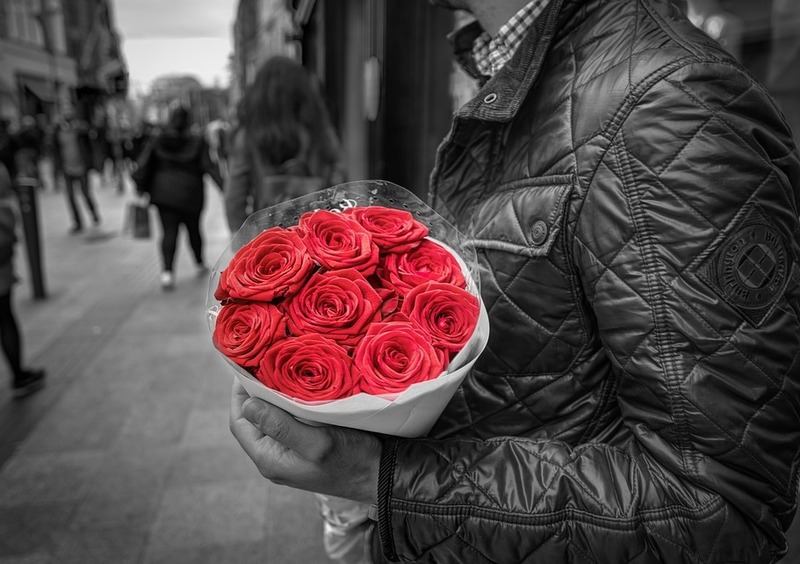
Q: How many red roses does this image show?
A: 9